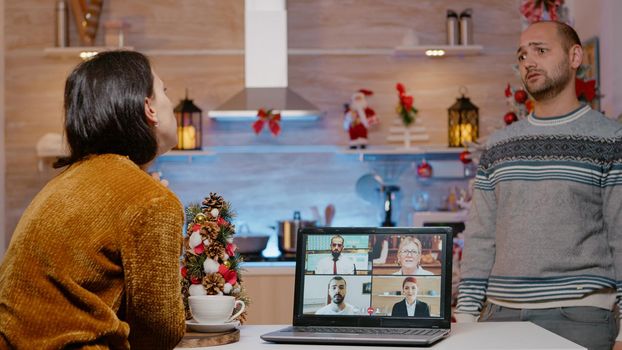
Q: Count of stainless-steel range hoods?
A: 1